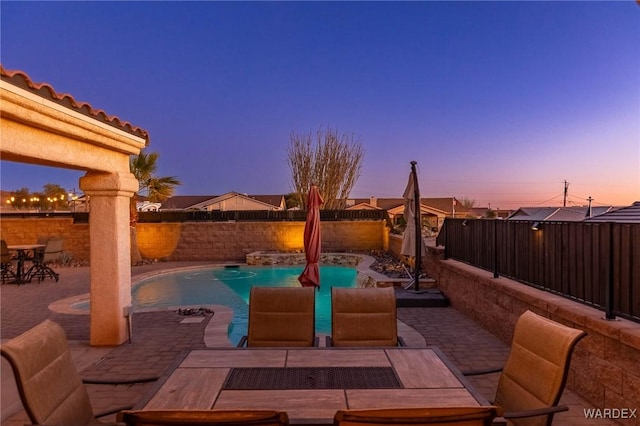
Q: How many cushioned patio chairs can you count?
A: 6